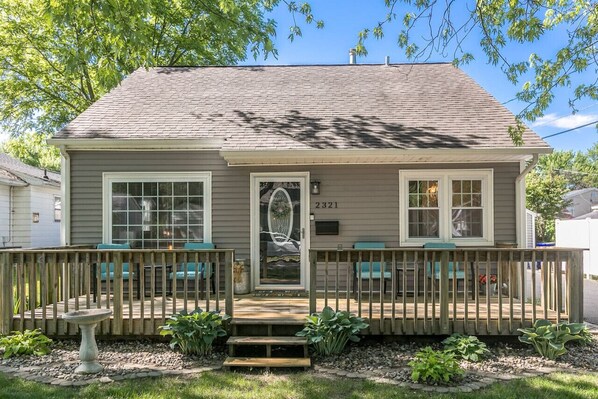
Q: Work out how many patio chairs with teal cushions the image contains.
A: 4